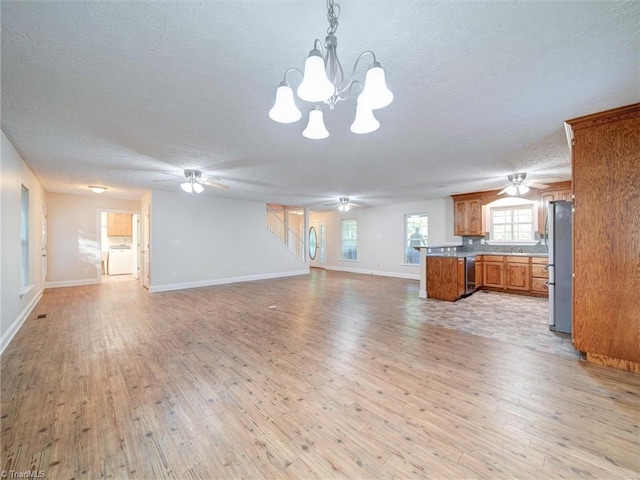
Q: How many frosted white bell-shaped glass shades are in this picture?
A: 5